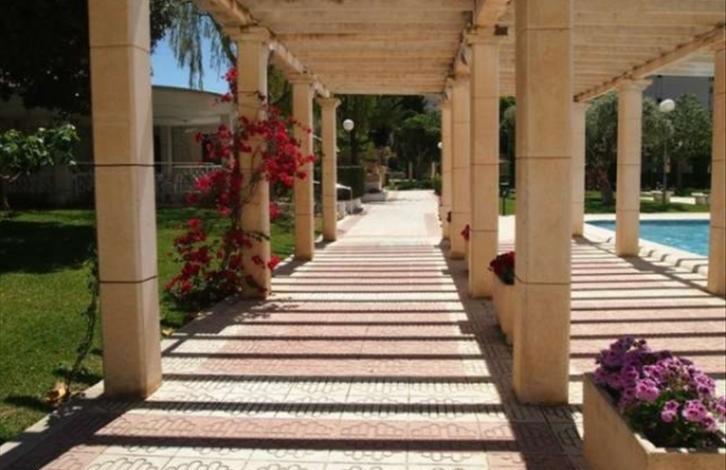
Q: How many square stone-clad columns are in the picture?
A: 11